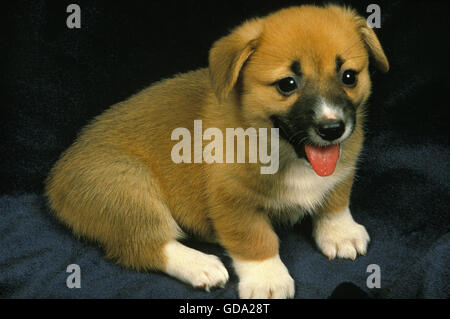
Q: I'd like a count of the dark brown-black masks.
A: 1